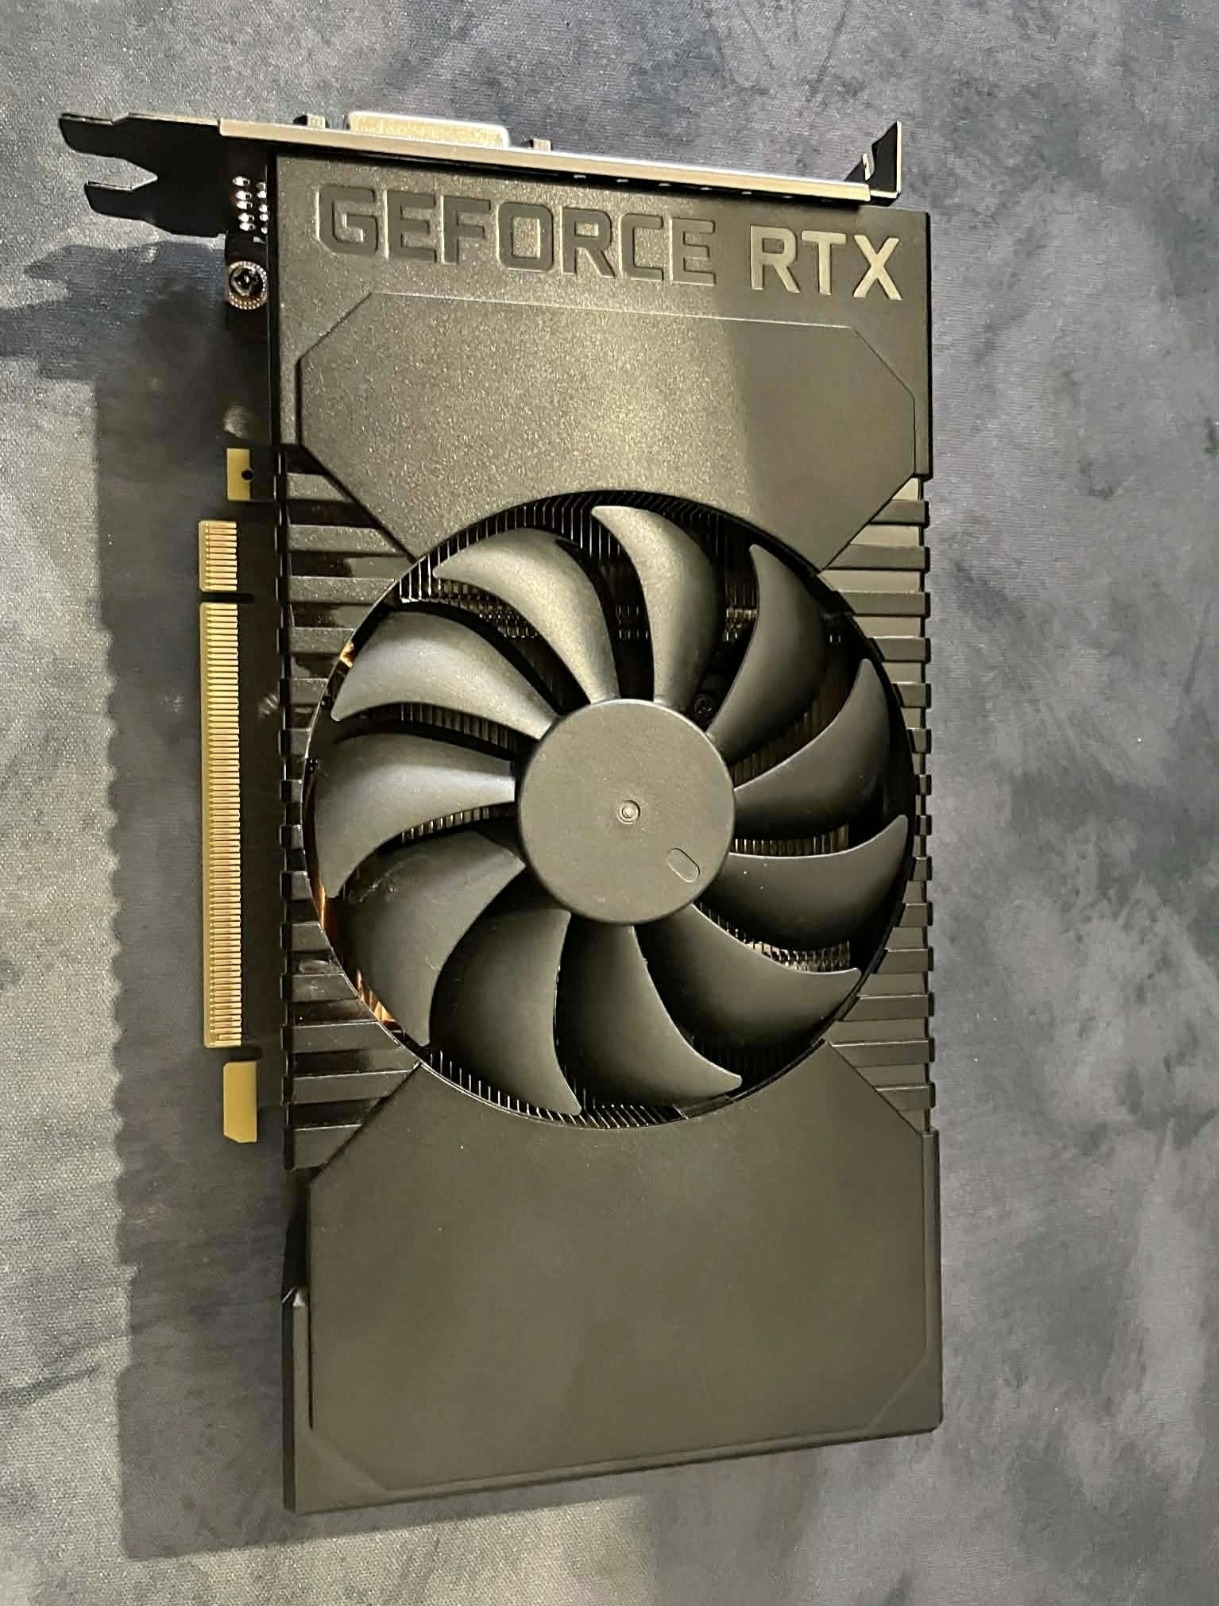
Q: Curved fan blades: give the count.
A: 11